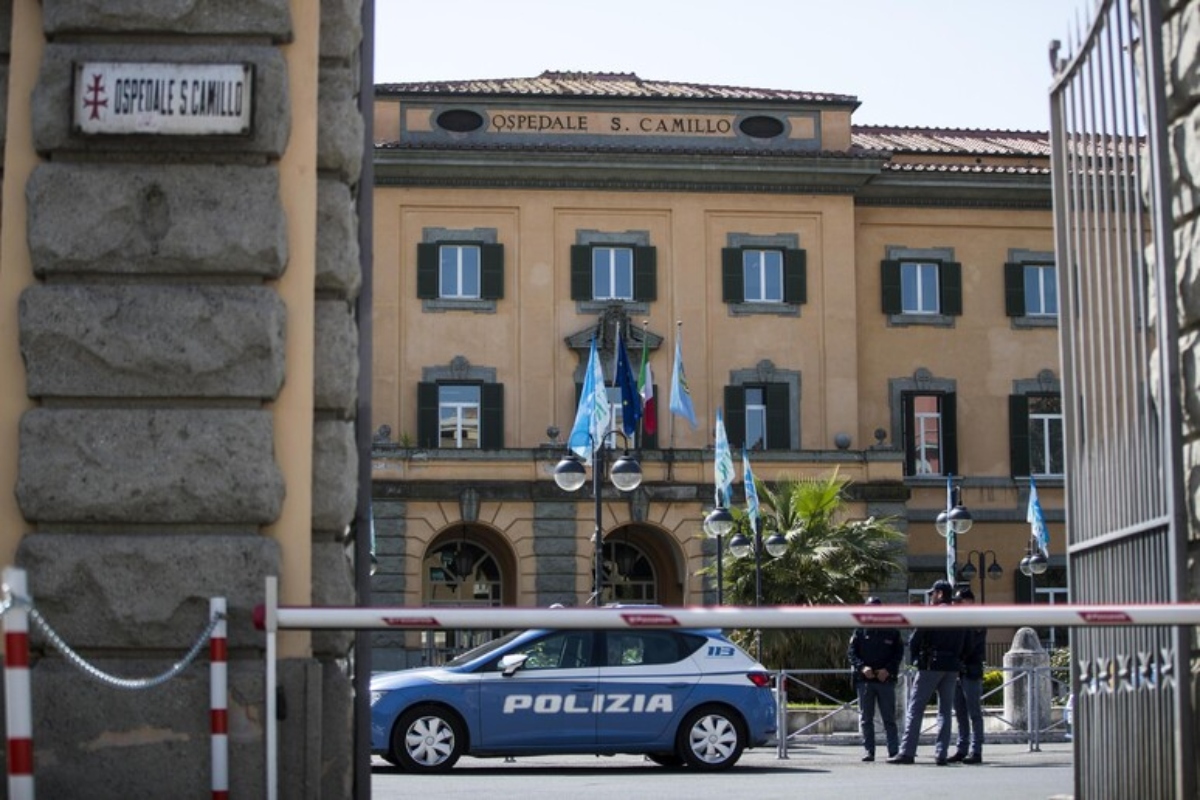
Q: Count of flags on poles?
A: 8